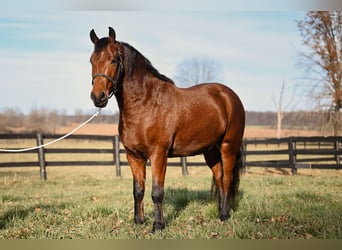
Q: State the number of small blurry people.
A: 0